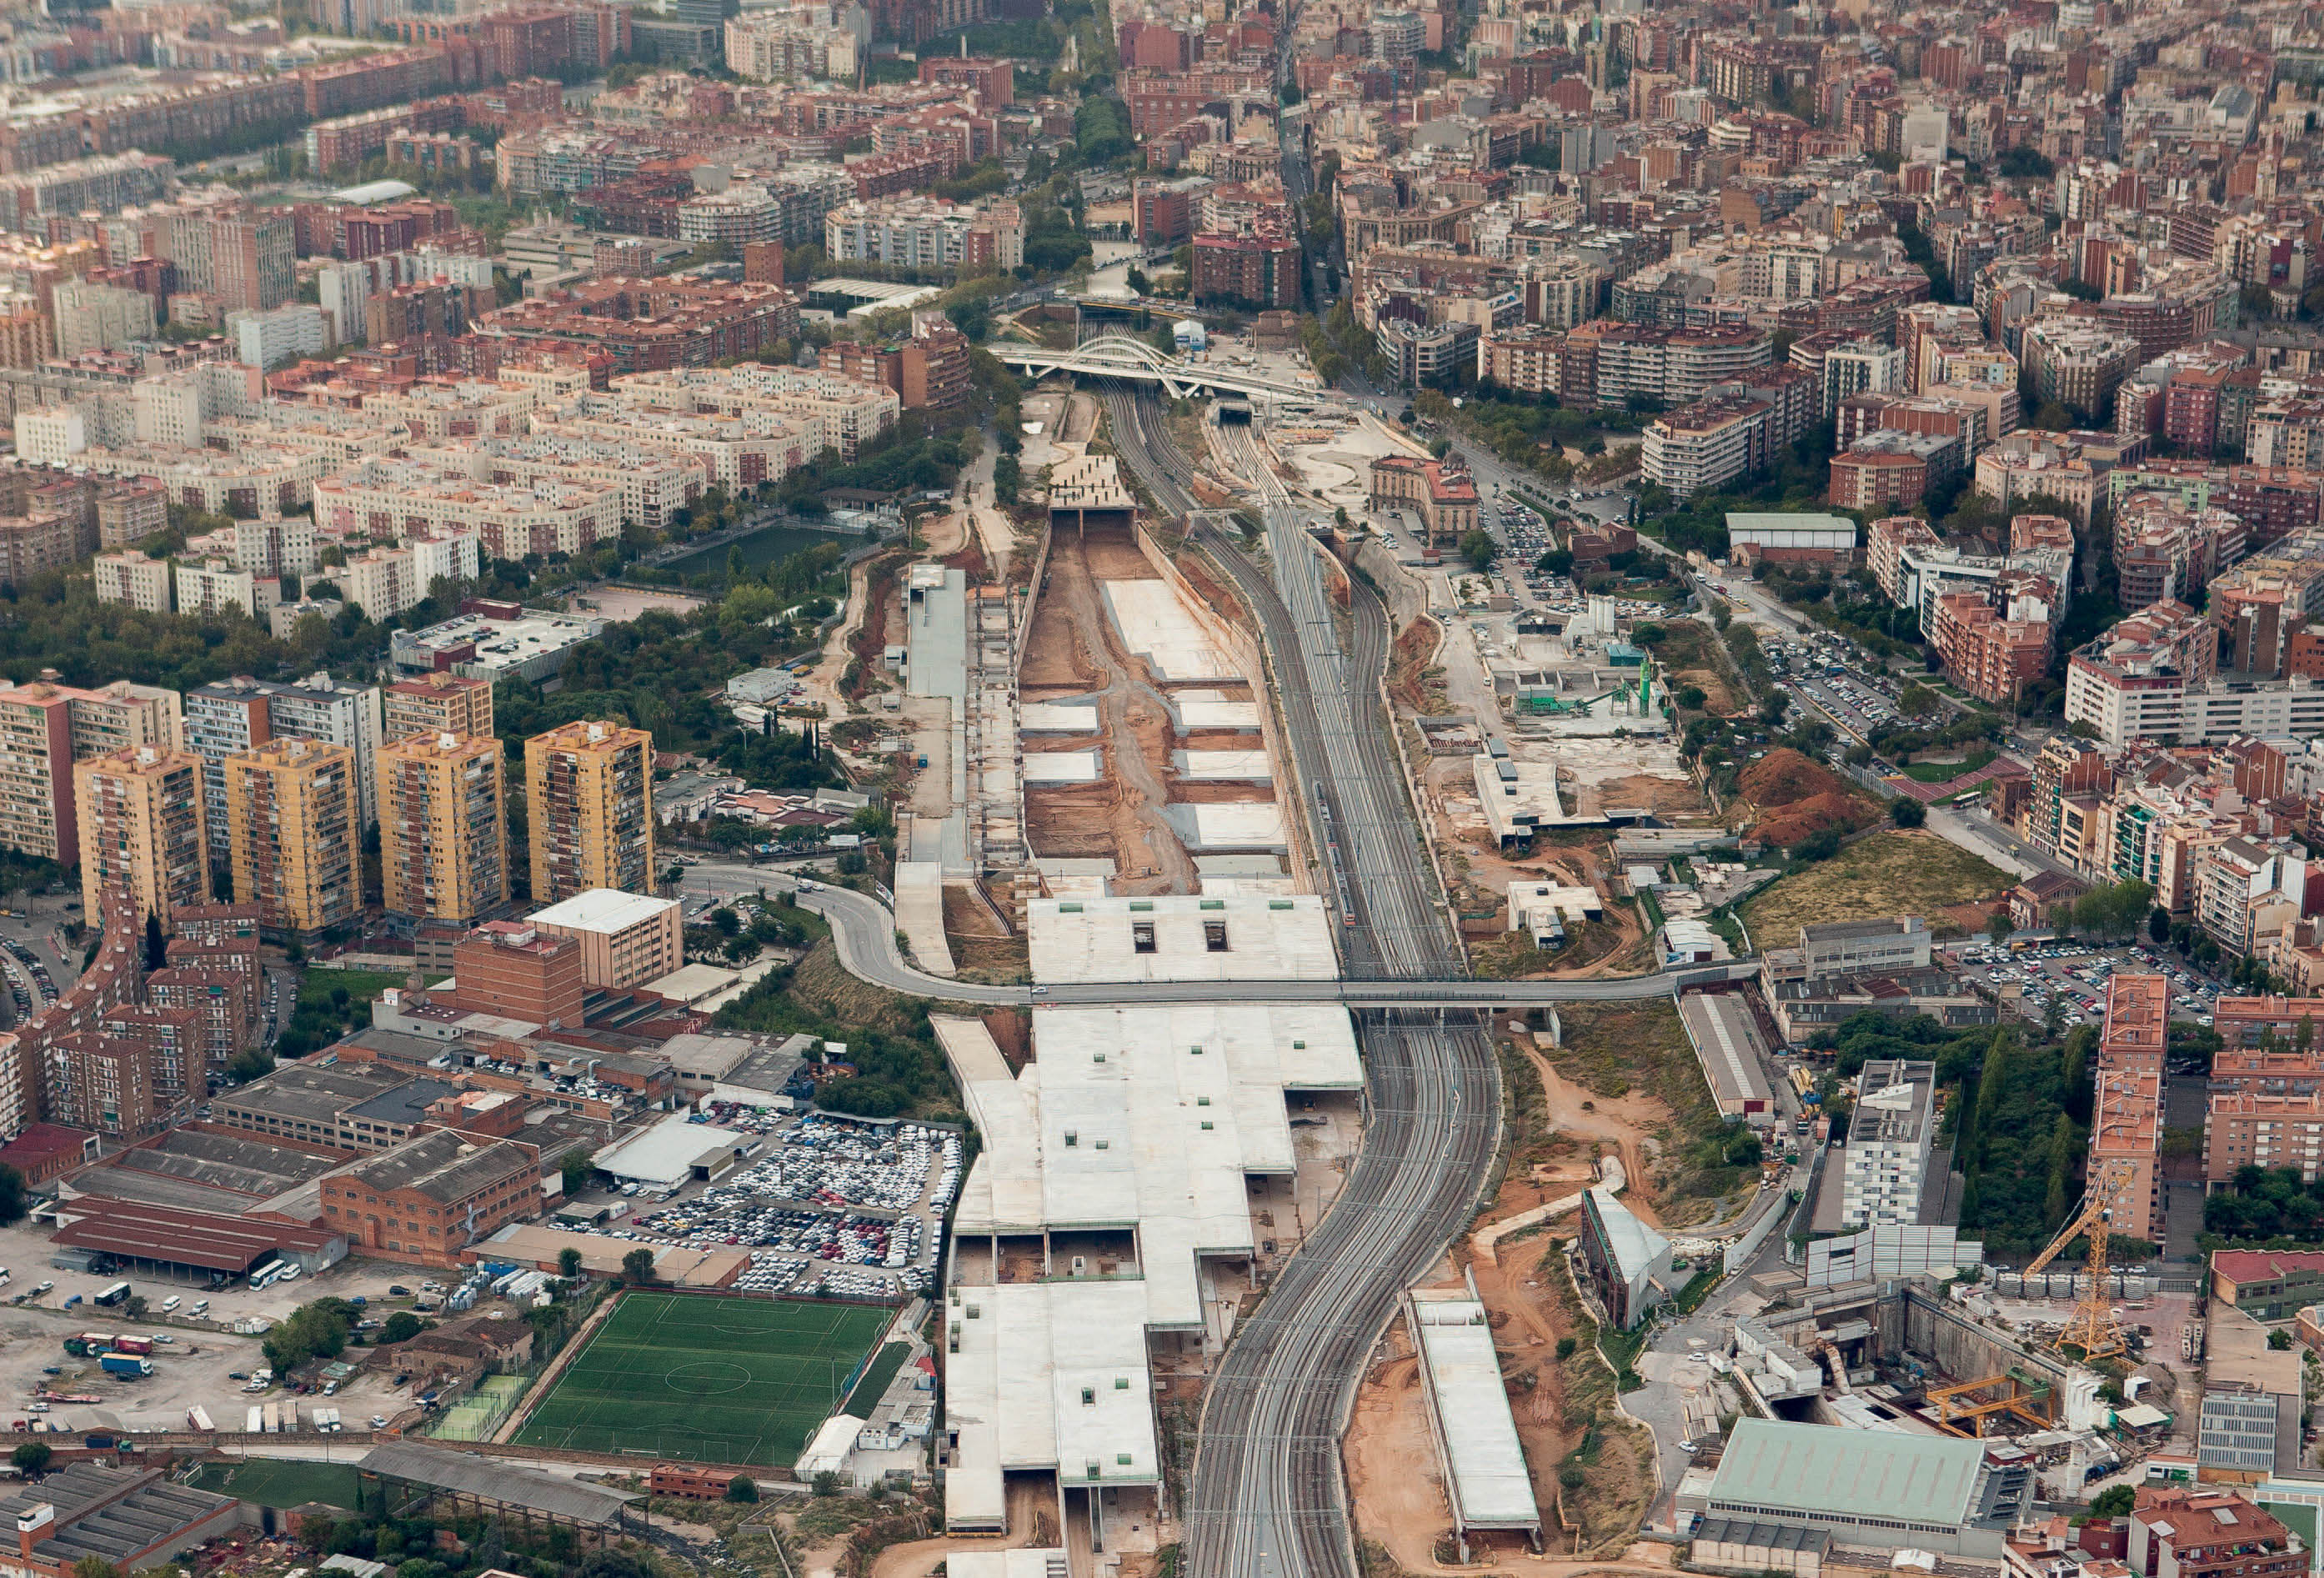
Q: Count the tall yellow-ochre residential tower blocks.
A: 4